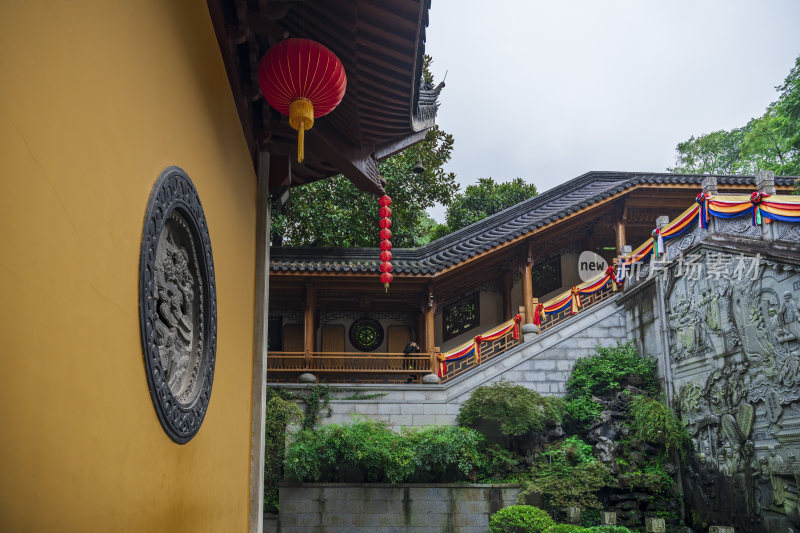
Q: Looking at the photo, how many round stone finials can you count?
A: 3